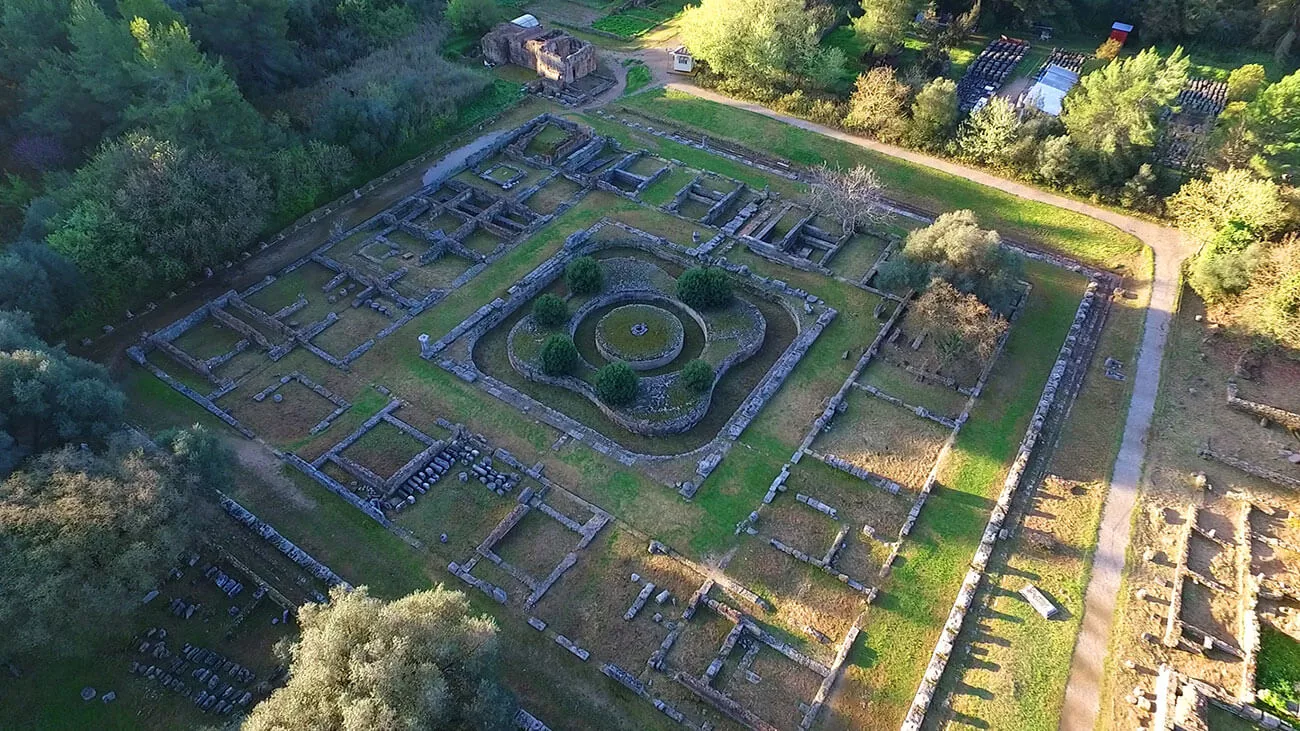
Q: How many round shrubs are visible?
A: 6